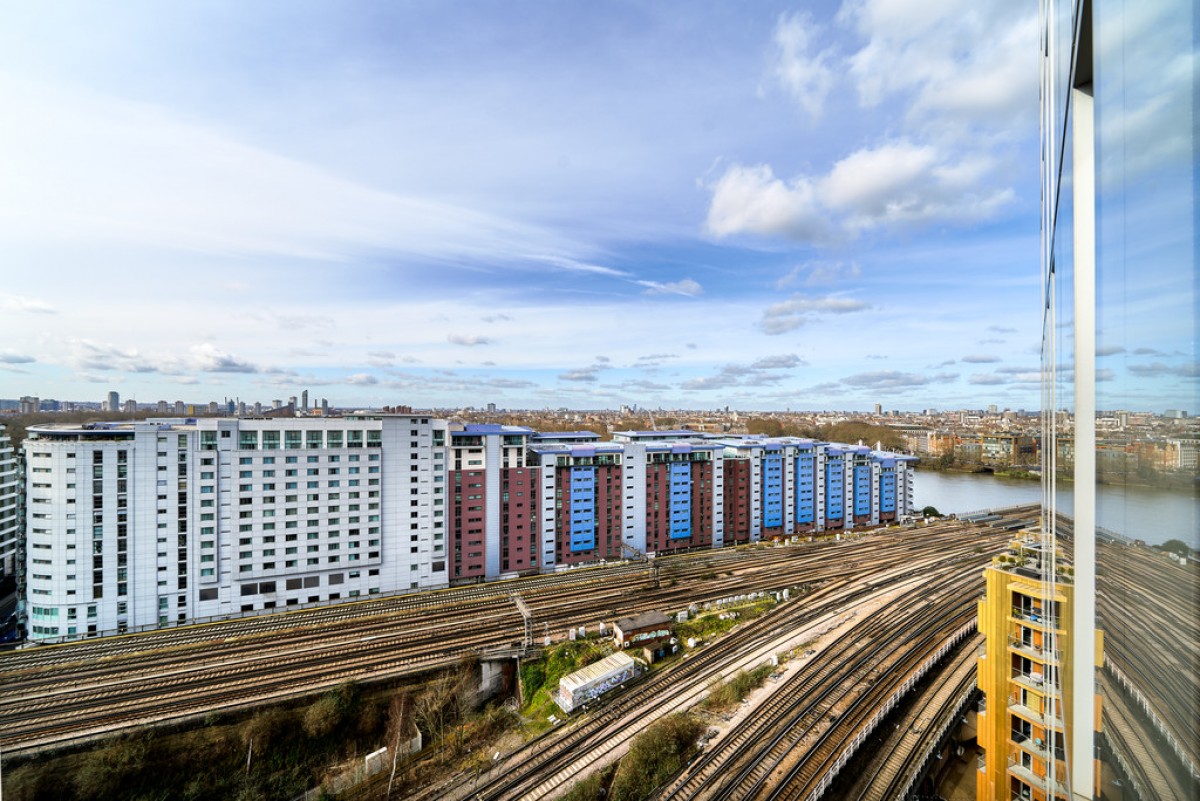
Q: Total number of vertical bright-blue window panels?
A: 7